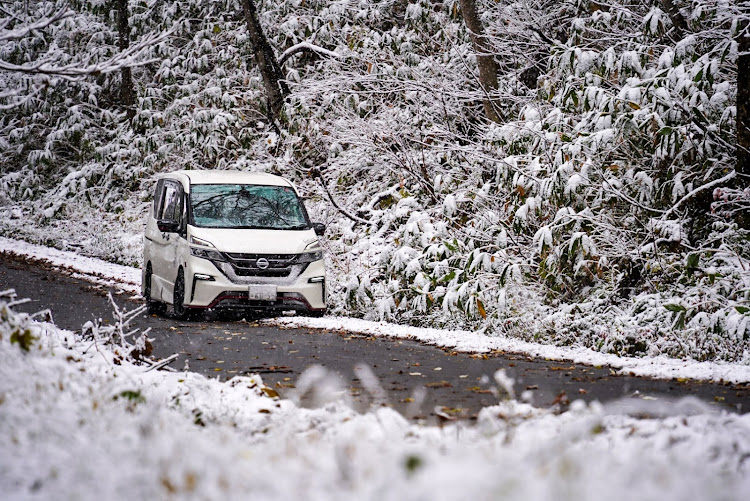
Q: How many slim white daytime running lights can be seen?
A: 2